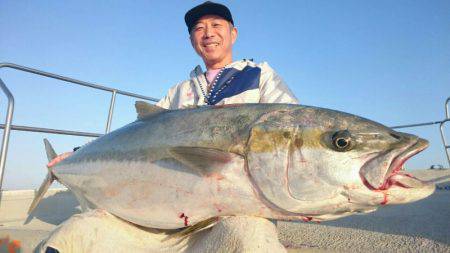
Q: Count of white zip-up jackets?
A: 1